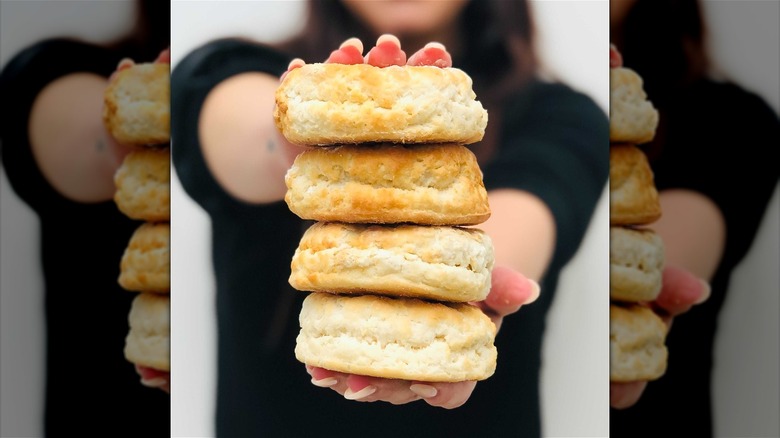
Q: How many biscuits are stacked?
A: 4